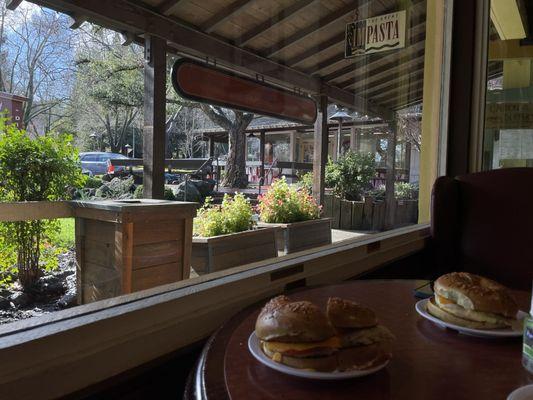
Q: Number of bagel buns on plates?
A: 2